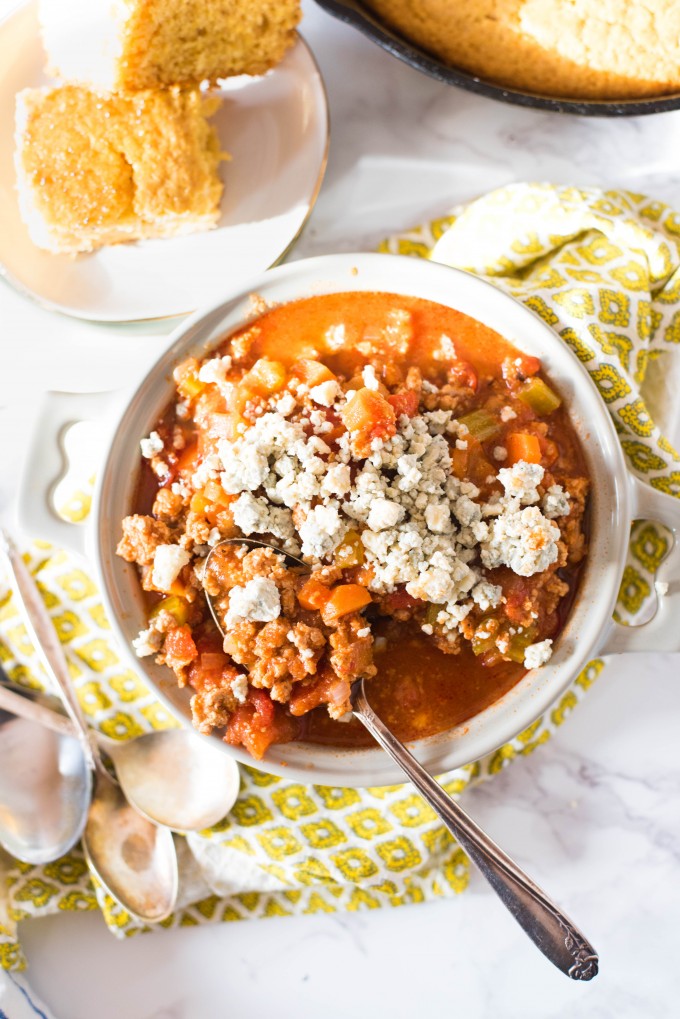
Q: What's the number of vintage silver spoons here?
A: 4